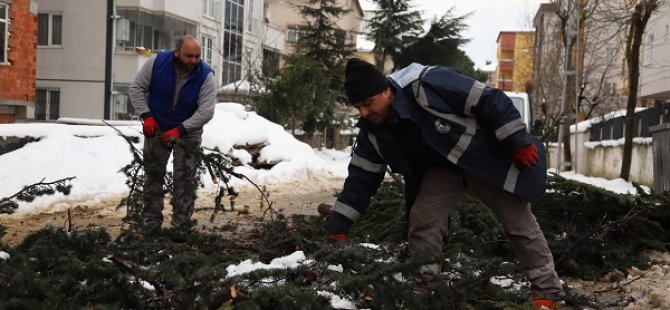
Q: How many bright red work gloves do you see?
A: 4